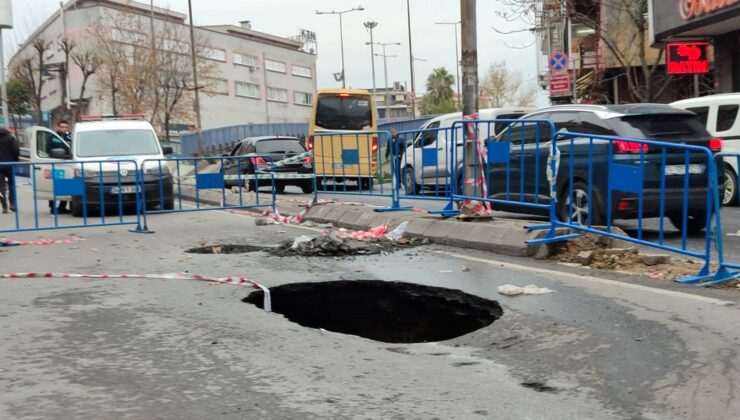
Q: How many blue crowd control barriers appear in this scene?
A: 7